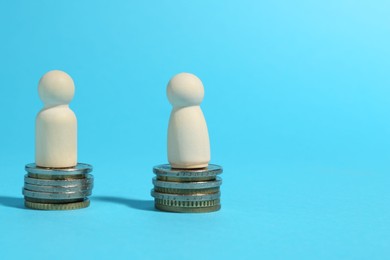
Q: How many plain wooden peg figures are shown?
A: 2